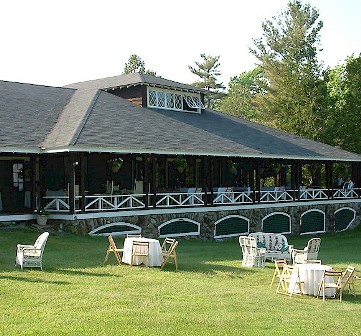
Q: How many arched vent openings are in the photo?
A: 6